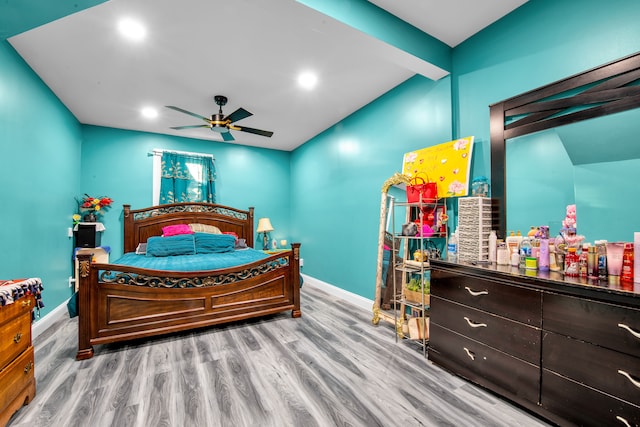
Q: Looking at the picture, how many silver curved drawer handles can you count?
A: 6